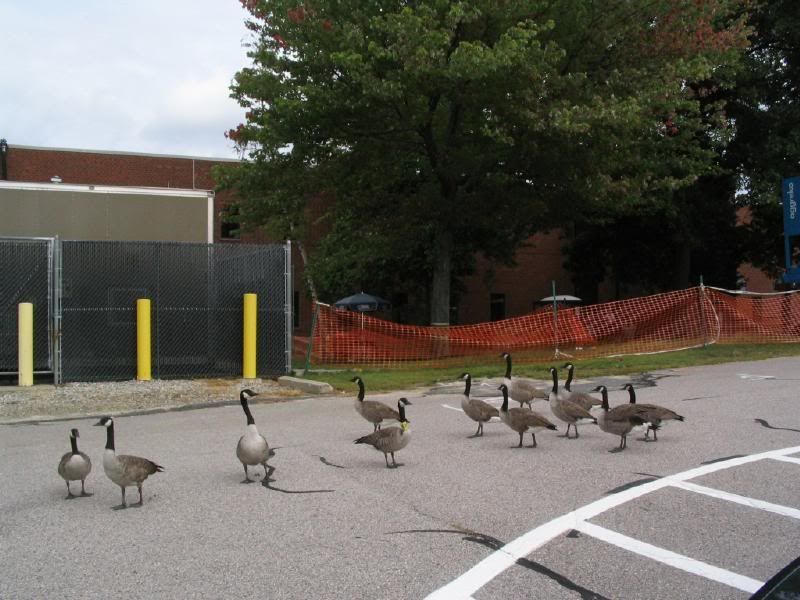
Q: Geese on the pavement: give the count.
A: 12